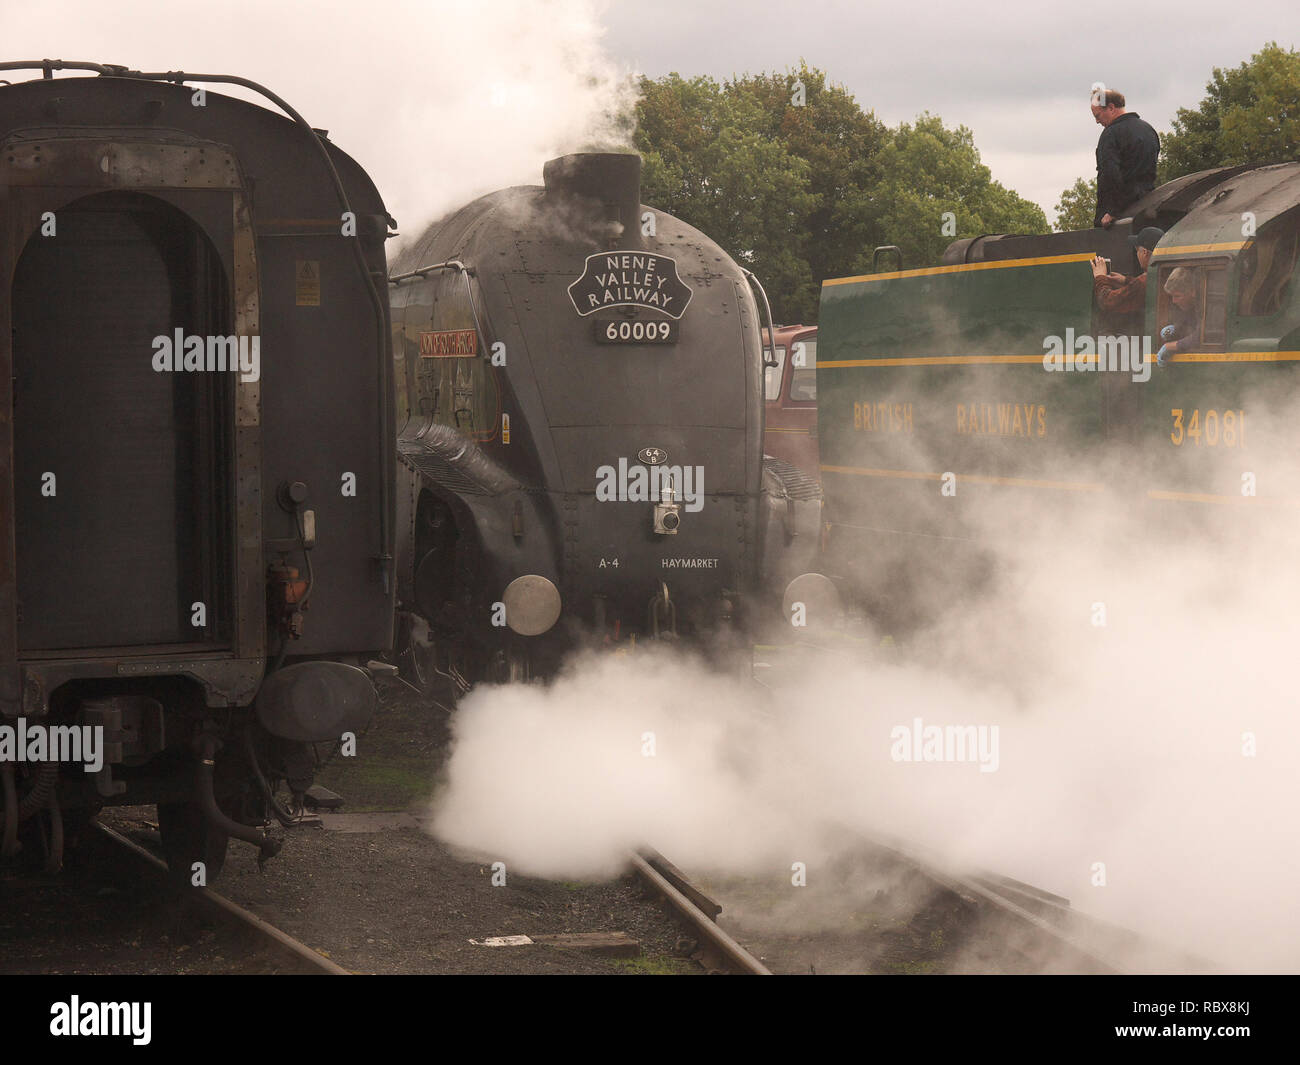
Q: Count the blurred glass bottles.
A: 0